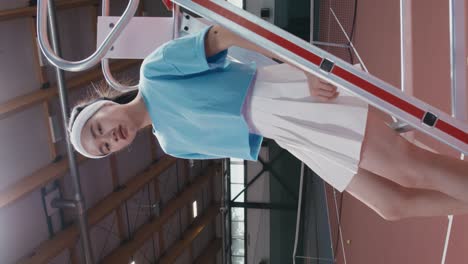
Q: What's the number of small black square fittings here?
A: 2